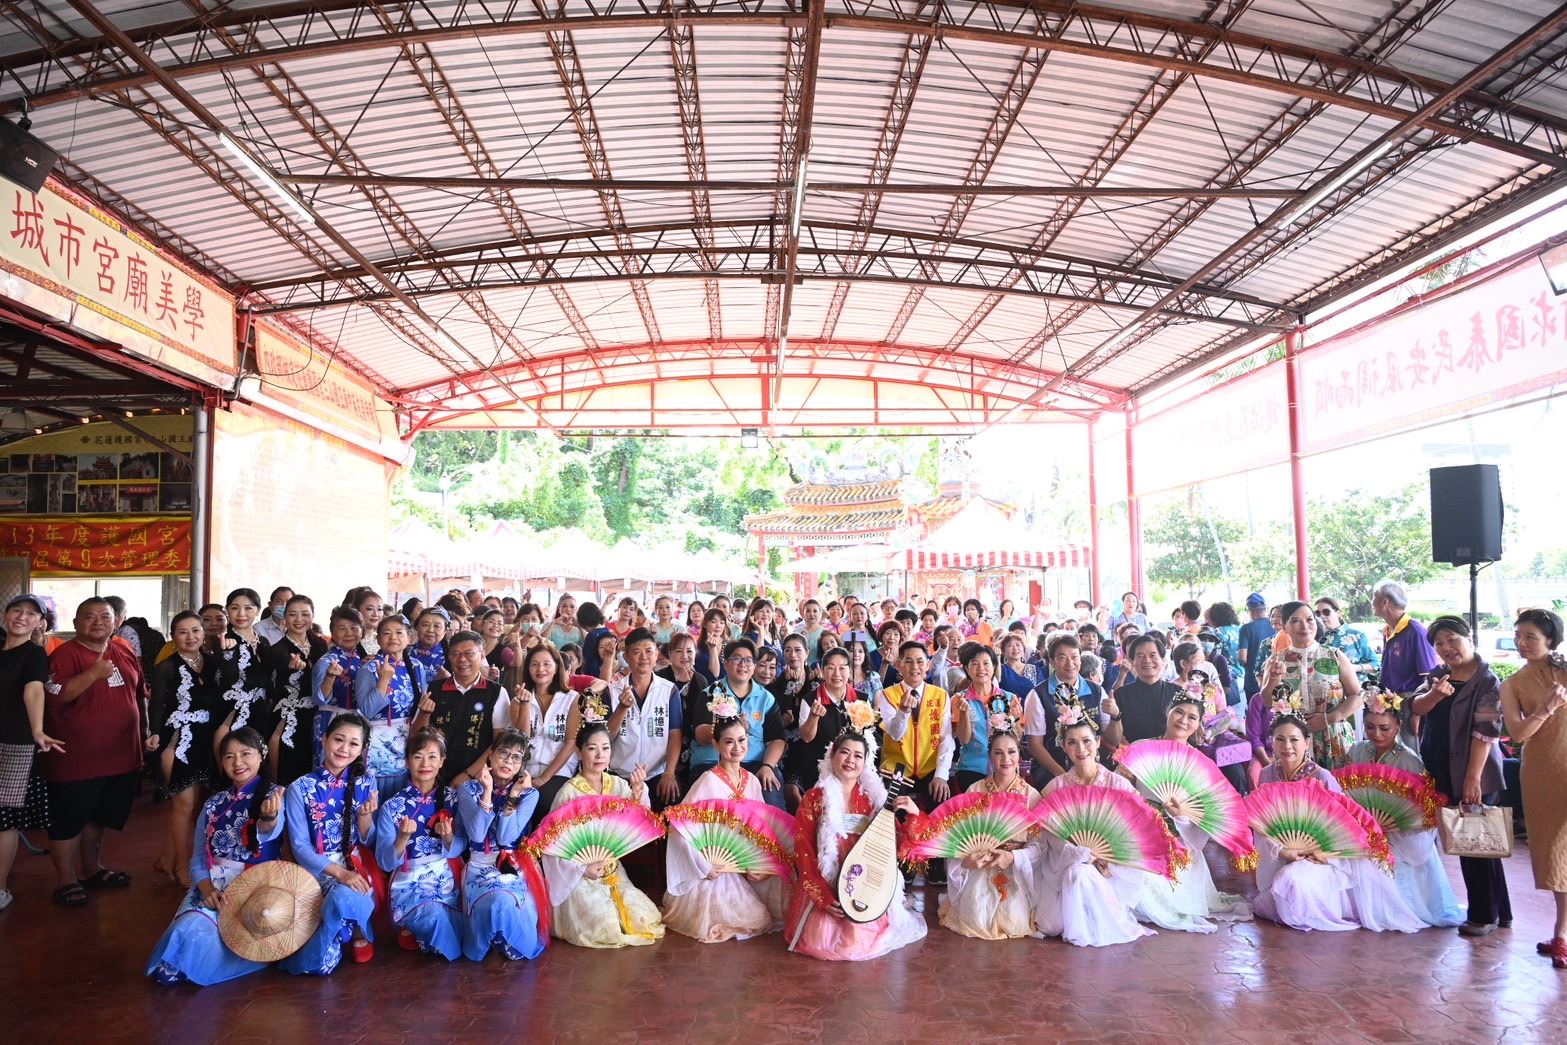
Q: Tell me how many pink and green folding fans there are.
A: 7